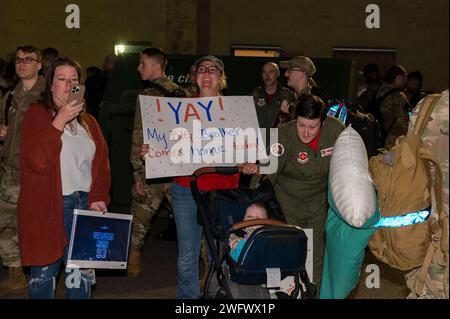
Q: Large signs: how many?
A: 1